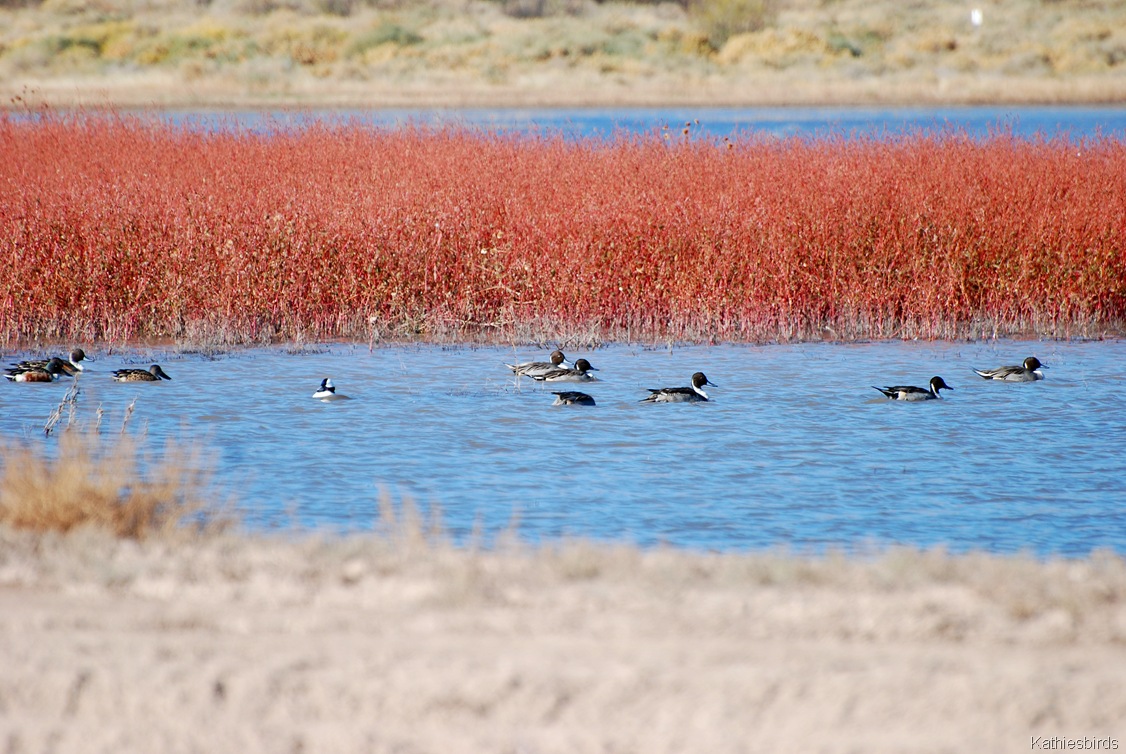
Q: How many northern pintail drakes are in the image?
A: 6